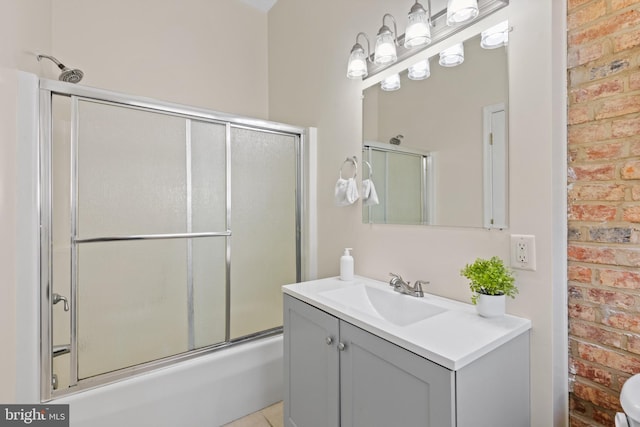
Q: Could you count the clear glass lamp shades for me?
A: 4